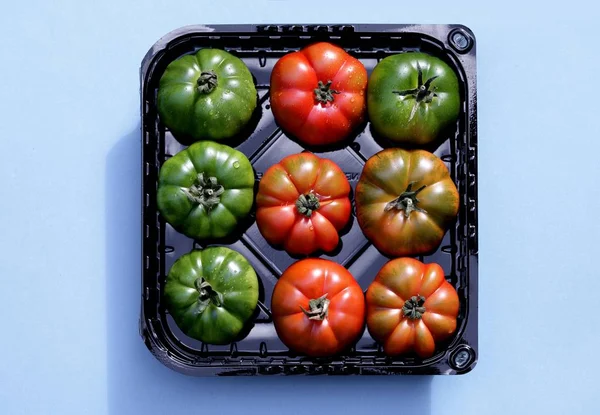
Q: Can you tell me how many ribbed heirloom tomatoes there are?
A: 9